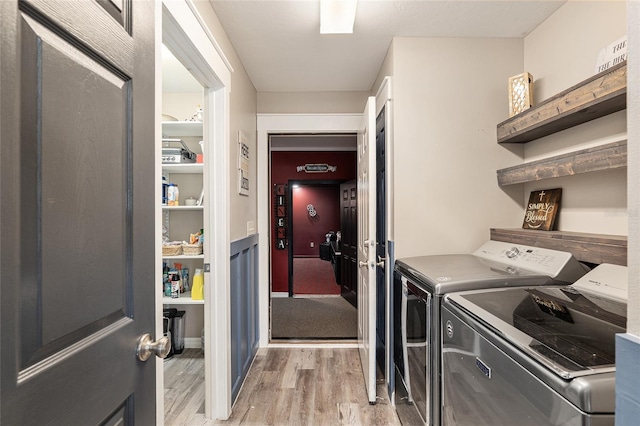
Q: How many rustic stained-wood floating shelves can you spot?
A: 3